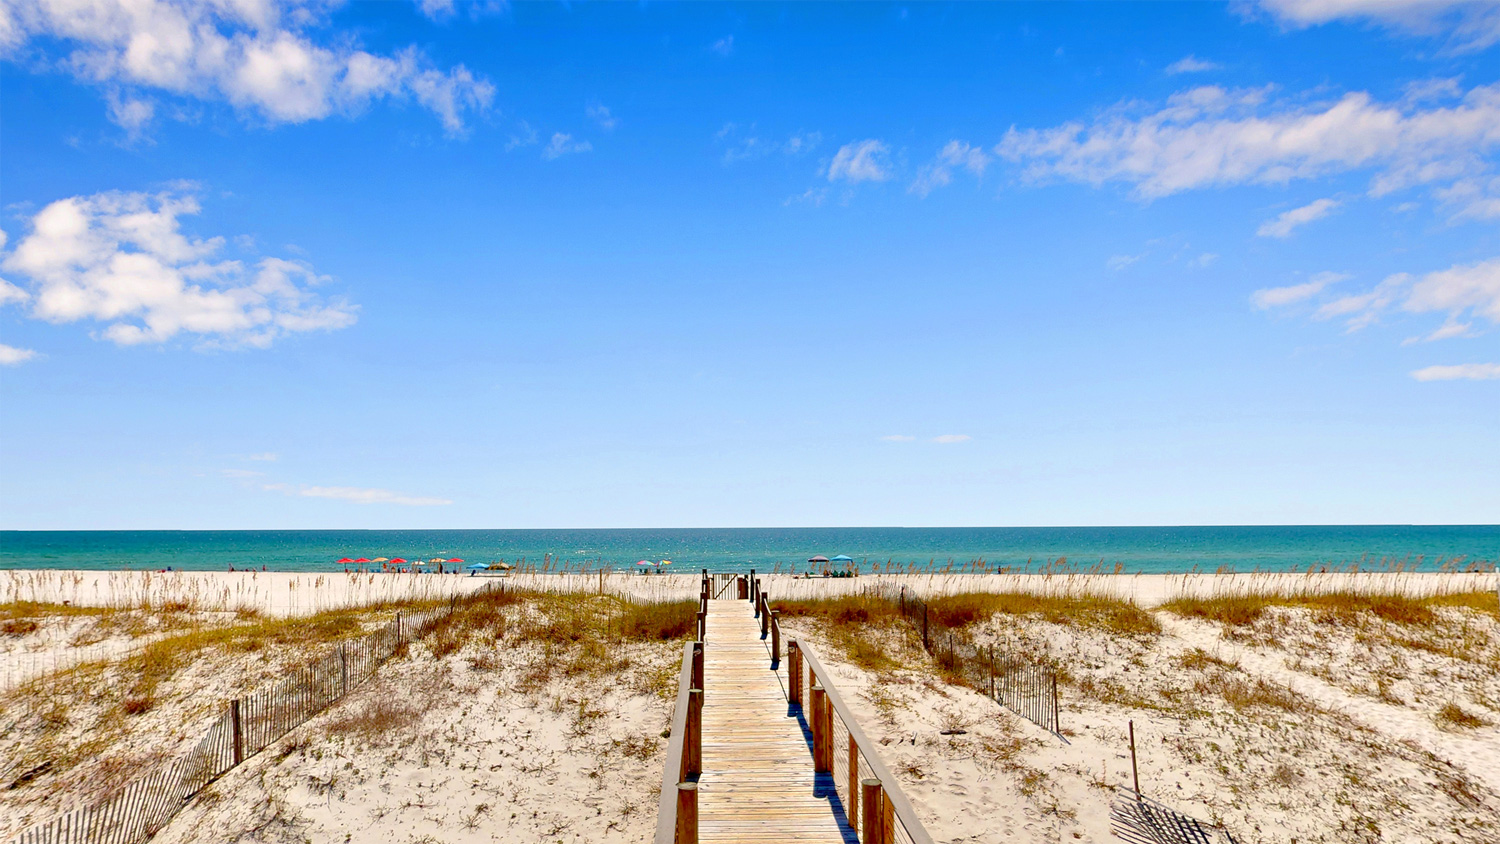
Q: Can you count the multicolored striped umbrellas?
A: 2